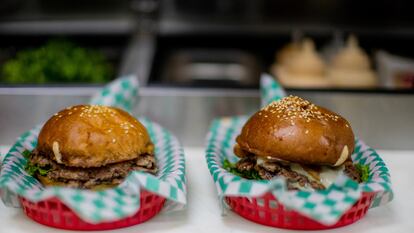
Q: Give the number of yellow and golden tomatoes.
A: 0